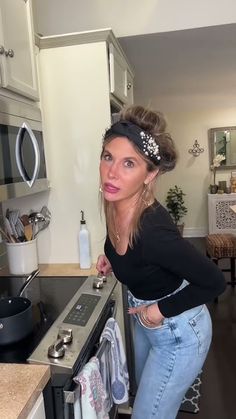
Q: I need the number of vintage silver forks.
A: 0